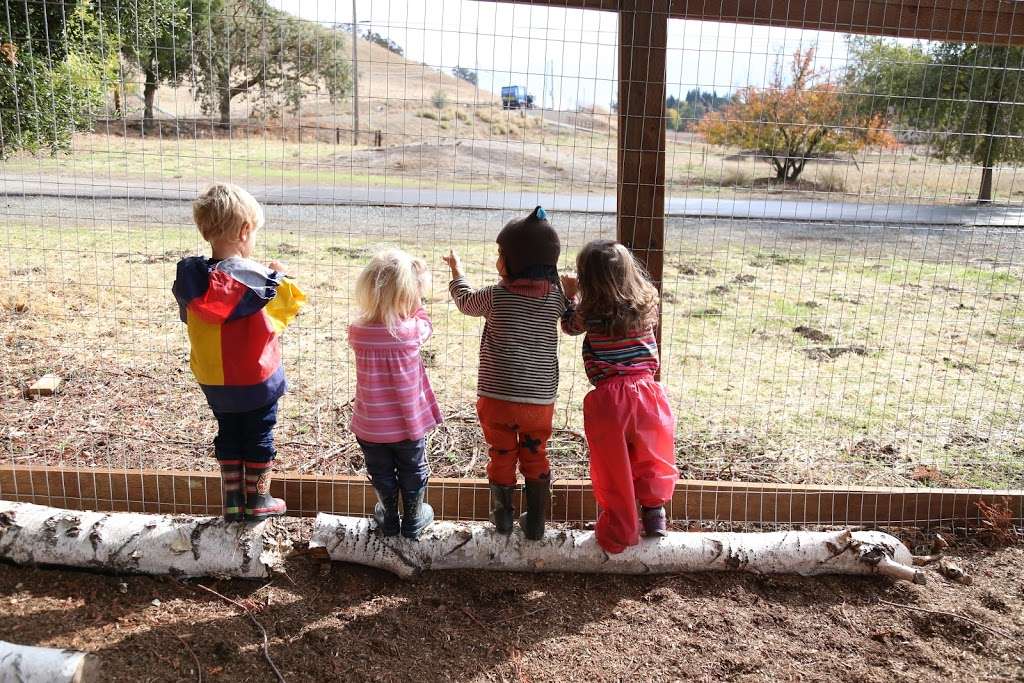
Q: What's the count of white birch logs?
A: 3